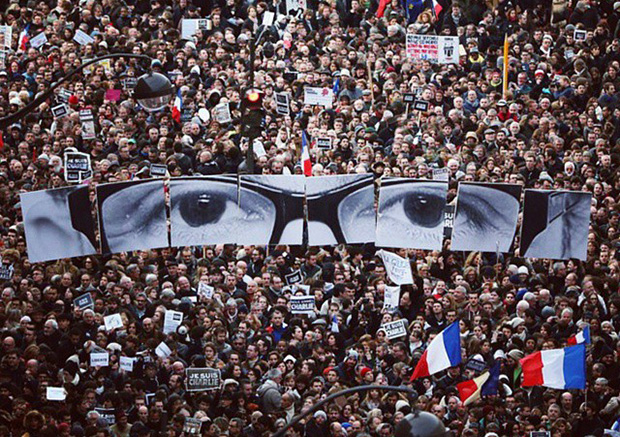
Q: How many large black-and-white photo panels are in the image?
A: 8